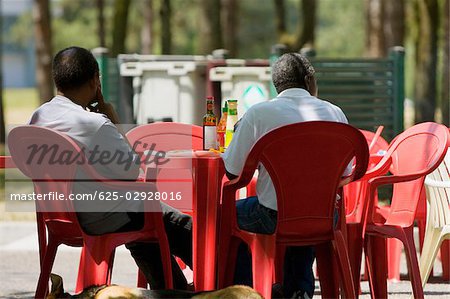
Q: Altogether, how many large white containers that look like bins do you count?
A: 2